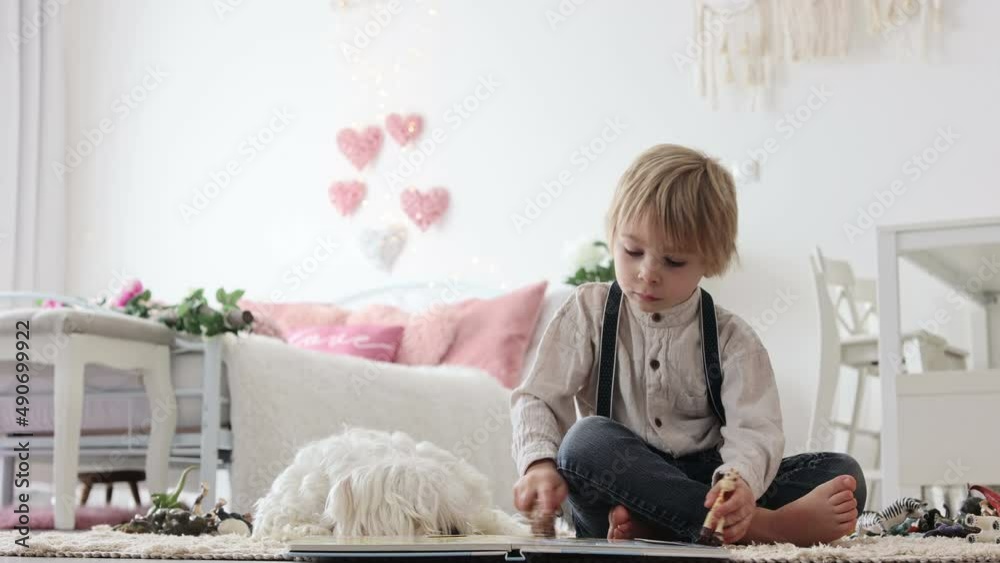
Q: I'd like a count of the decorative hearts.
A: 5